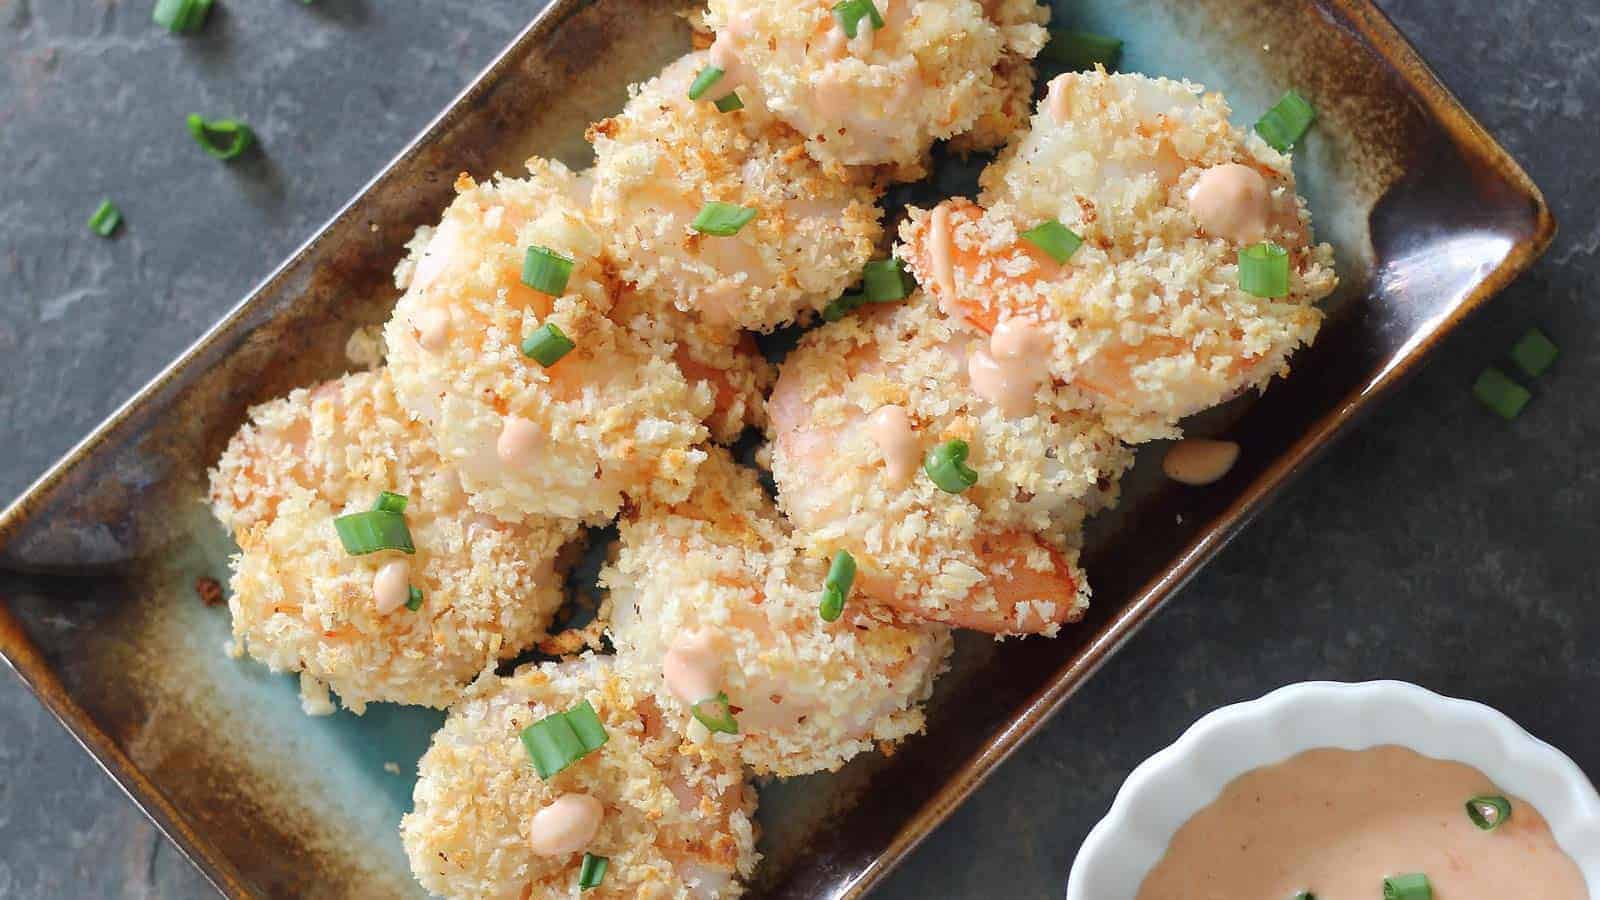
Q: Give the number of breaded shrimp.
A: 8